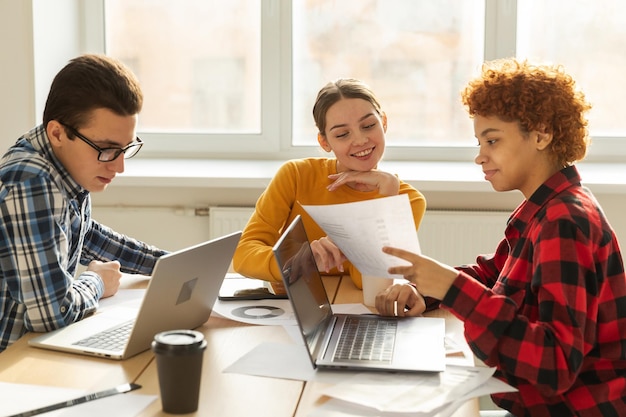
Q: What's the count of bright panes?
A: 3